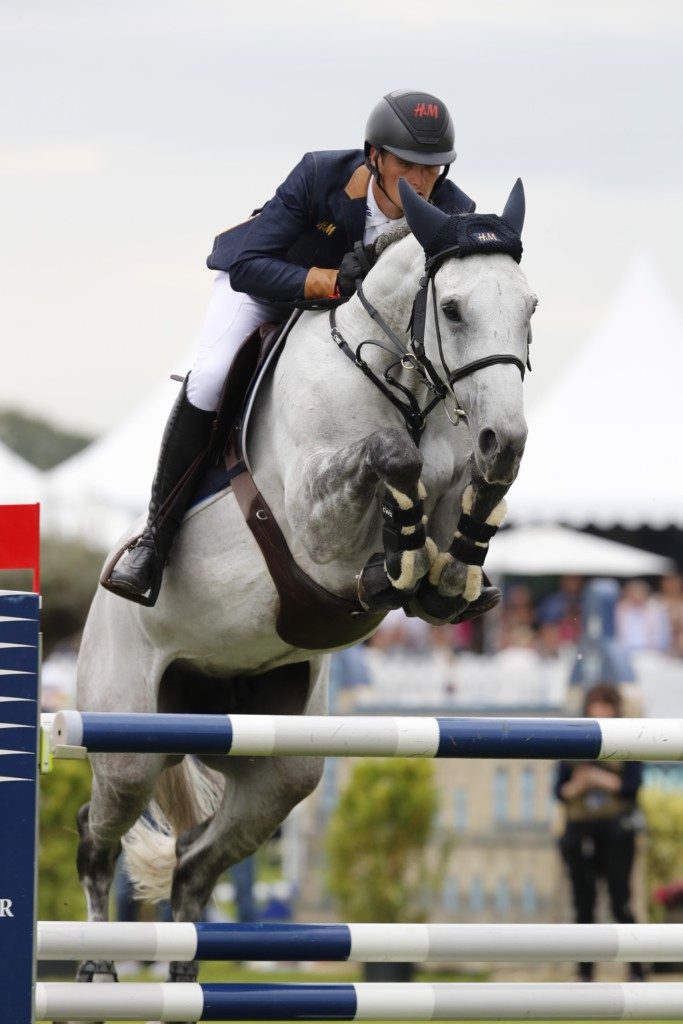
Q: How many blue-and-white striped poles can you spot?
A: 3